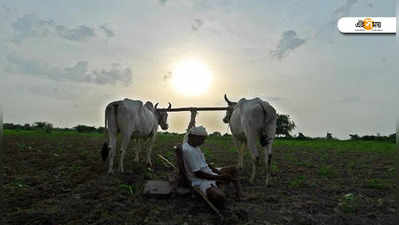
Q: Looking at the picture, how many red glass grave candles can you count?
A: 0